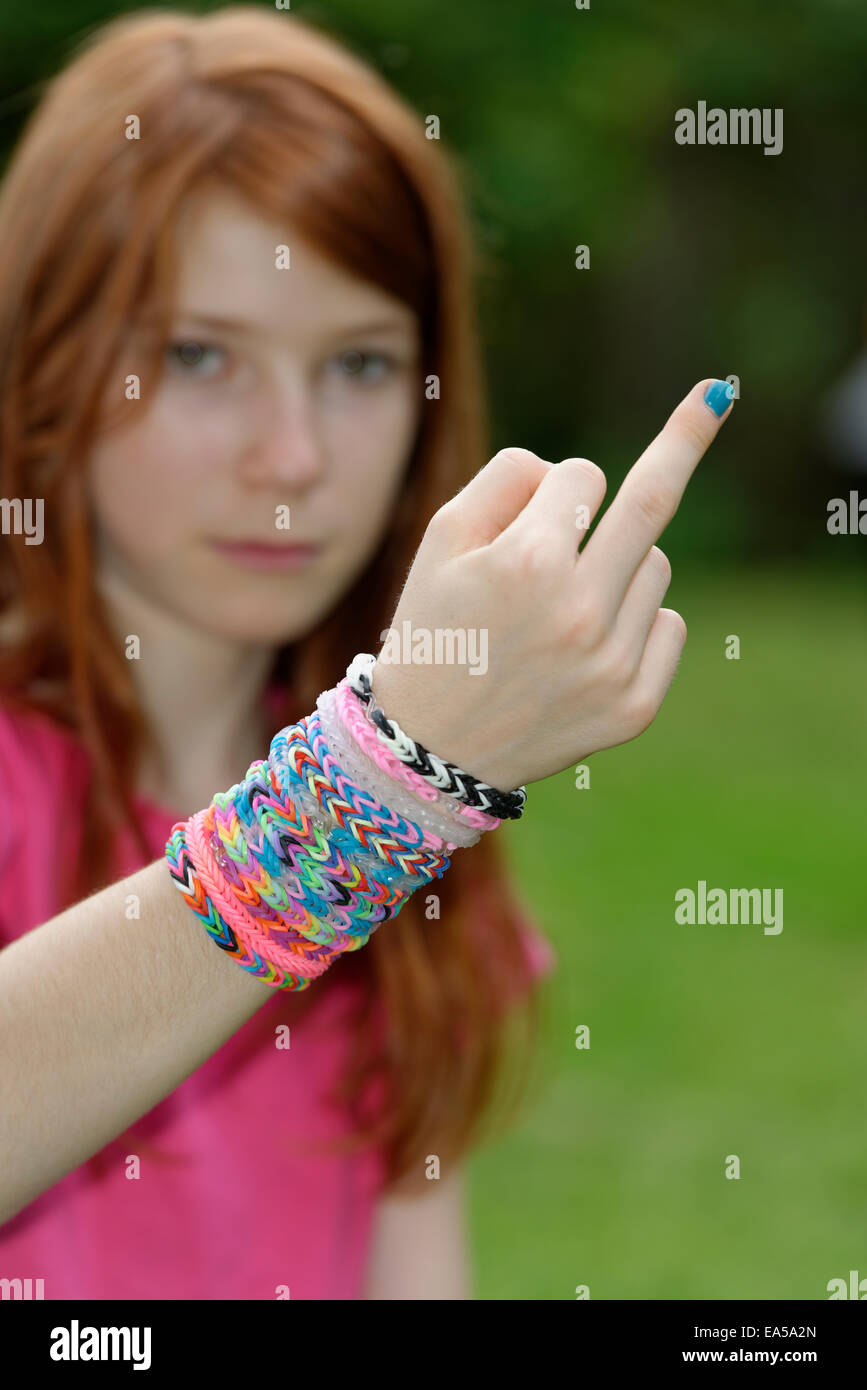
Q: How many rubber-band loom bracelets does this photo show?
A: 13